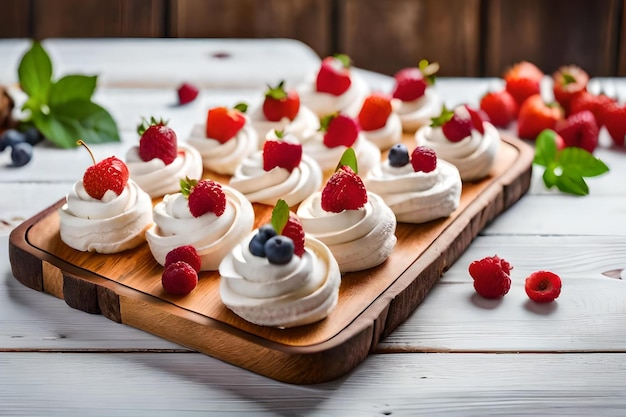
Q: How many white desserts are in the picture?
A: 14